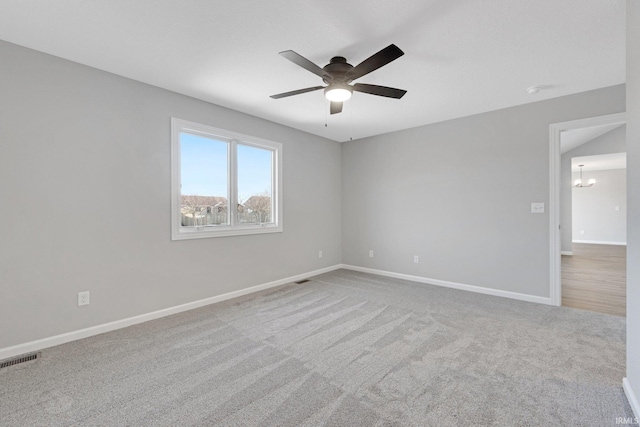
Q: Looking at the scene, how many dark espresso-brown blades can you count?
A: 5